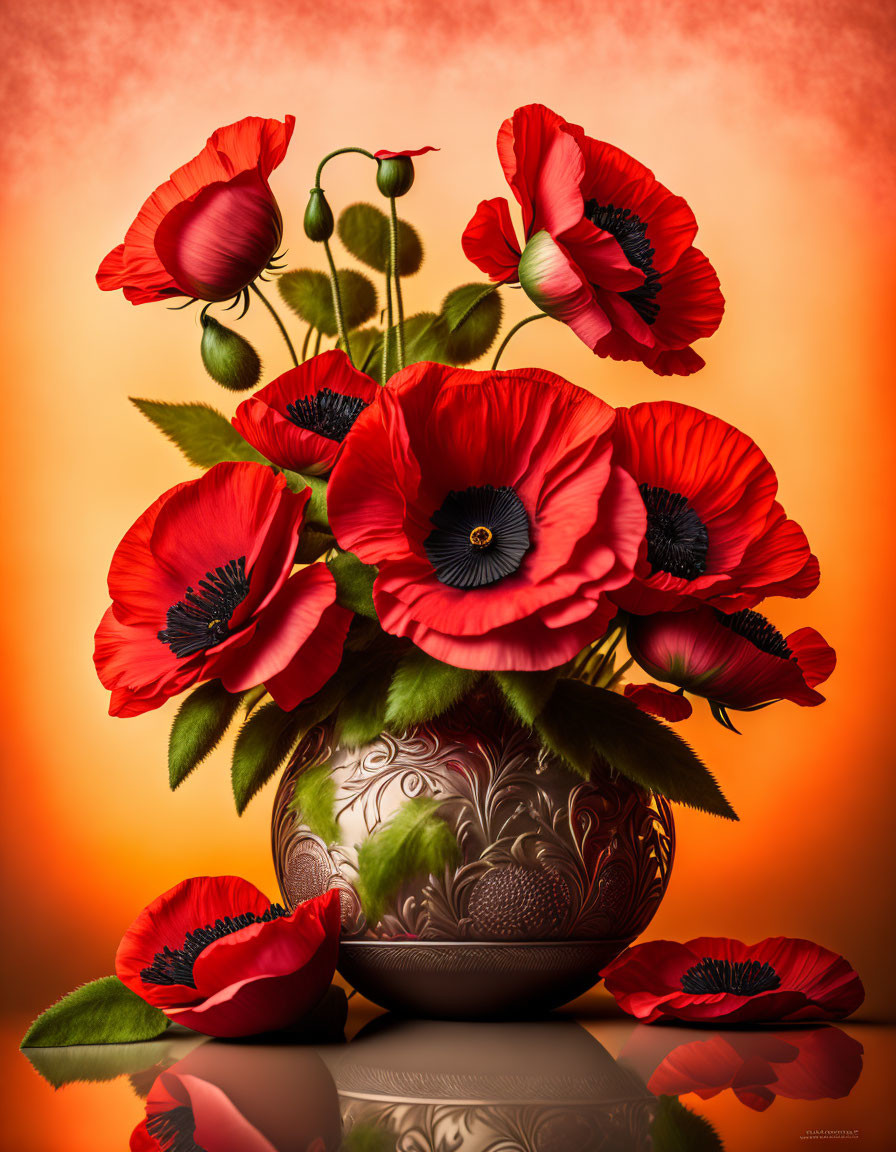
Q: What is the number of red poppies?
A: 9